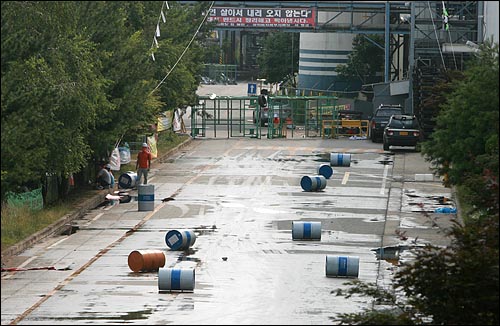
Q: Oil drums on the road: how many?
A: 10